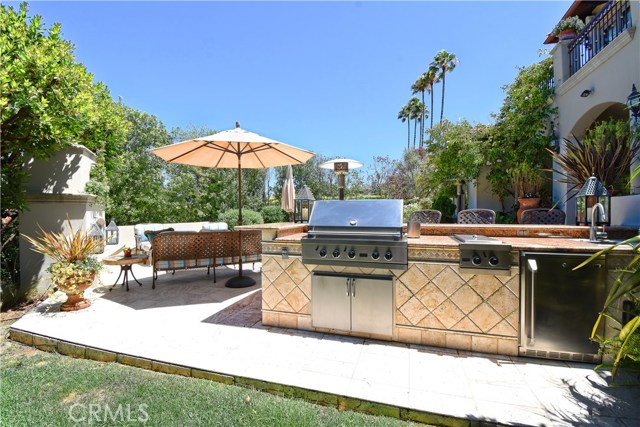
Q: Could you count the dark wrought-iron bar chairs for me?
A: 3